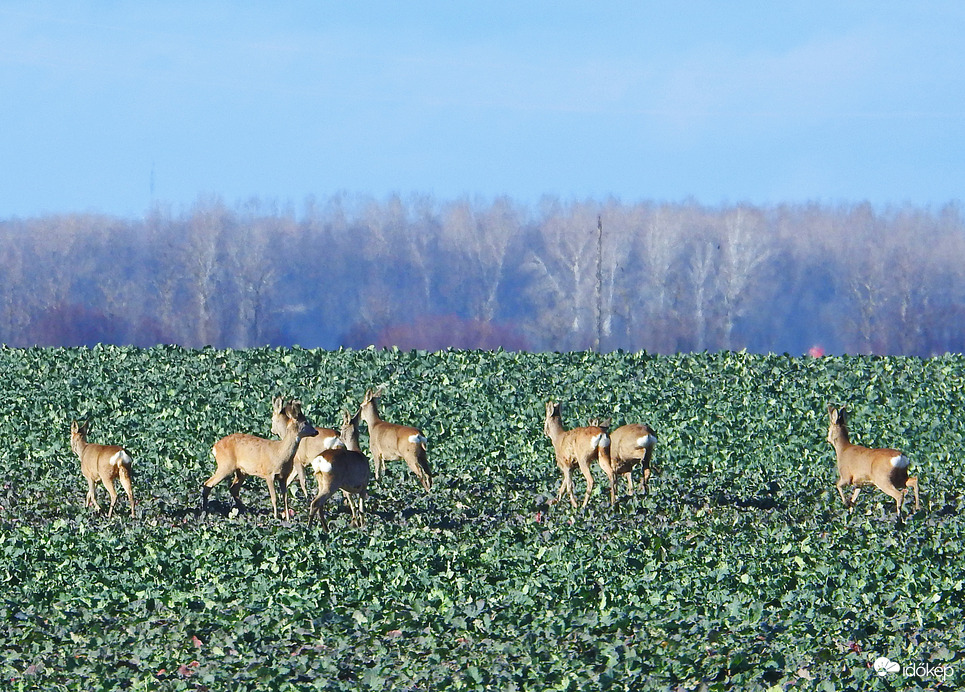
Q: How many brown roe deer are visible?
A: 8